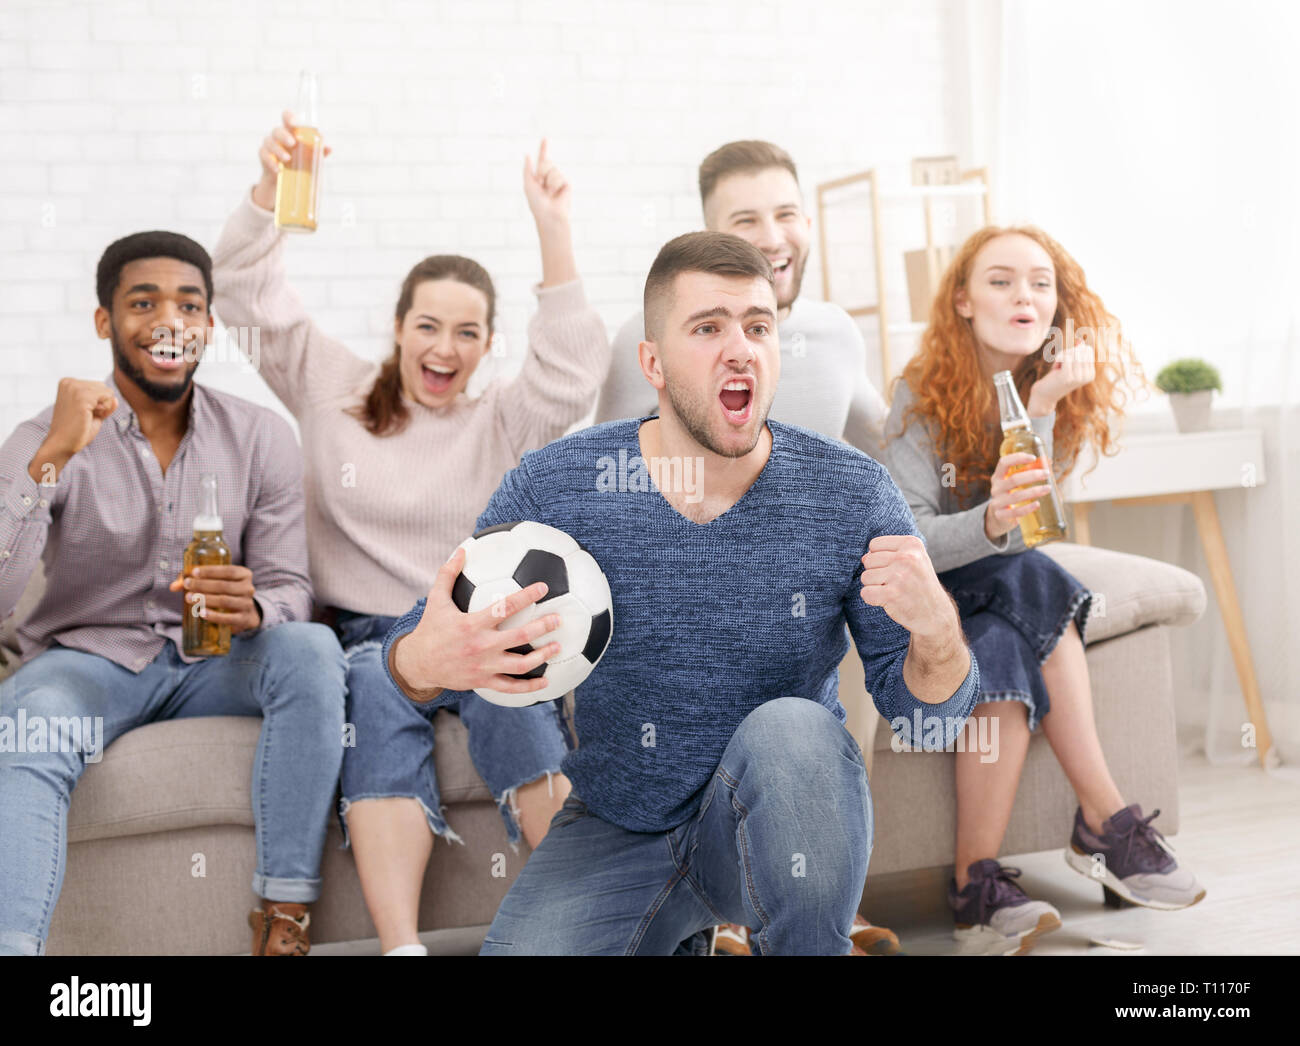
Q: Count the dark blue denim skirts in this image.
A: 1